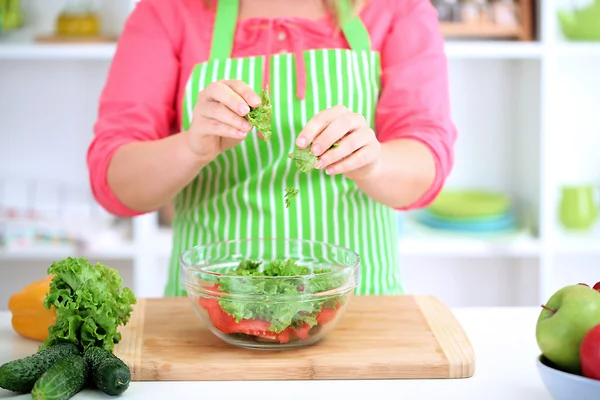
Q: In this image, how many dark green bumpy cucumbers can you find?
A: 3